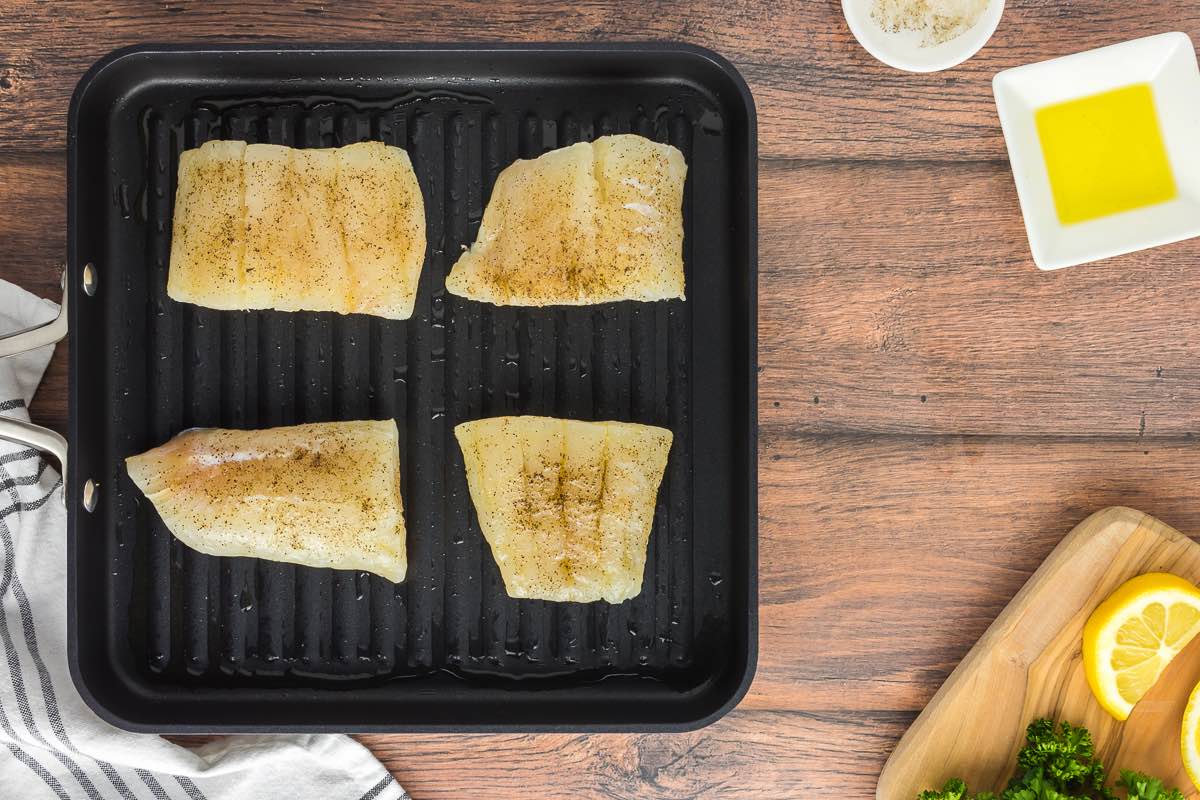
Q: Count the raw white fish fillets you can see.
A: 4